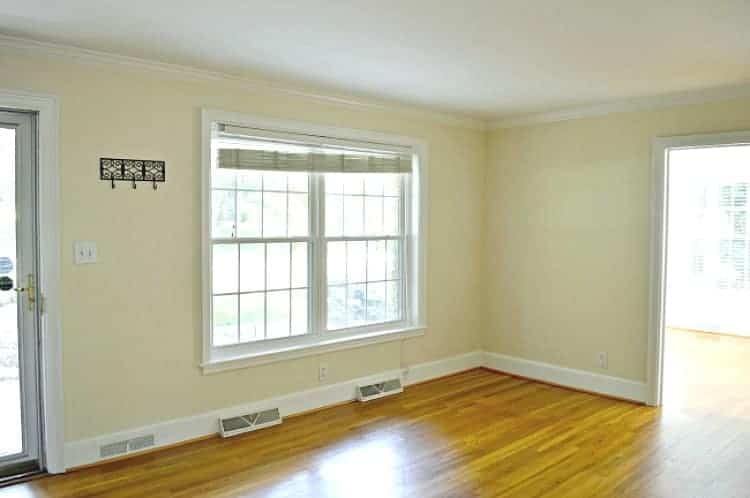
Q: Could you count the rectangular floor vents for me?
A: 3